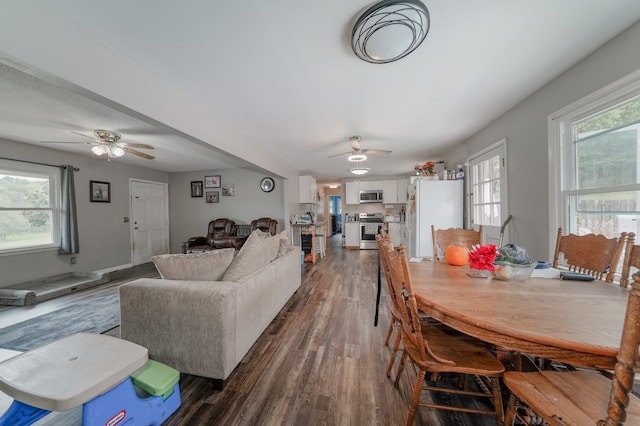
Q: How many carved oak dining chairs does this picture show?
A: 6